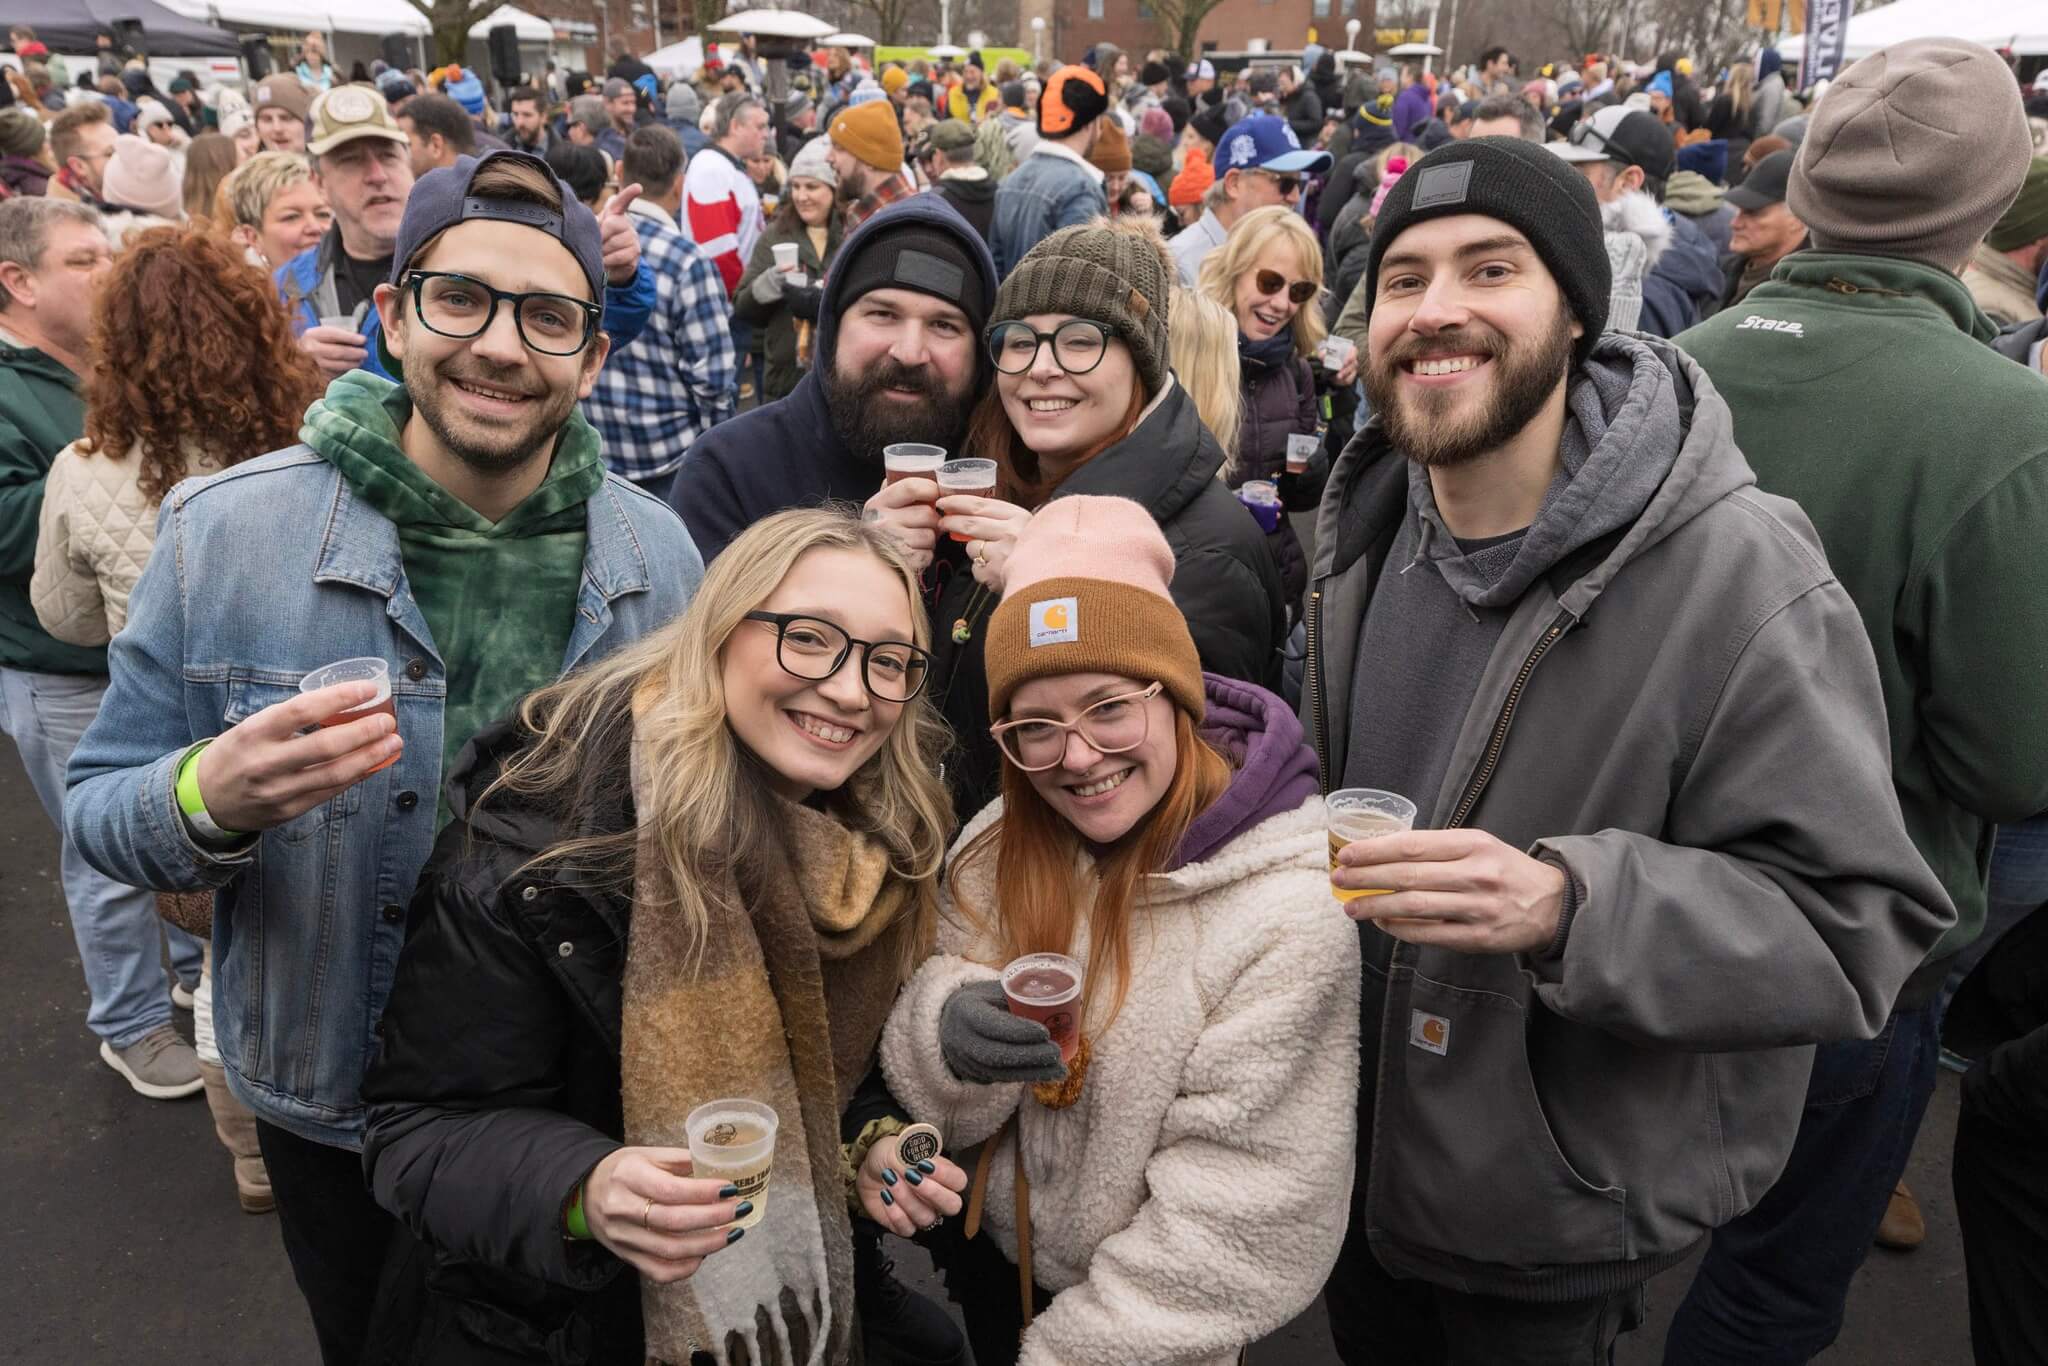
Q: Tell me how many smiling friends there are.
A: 6